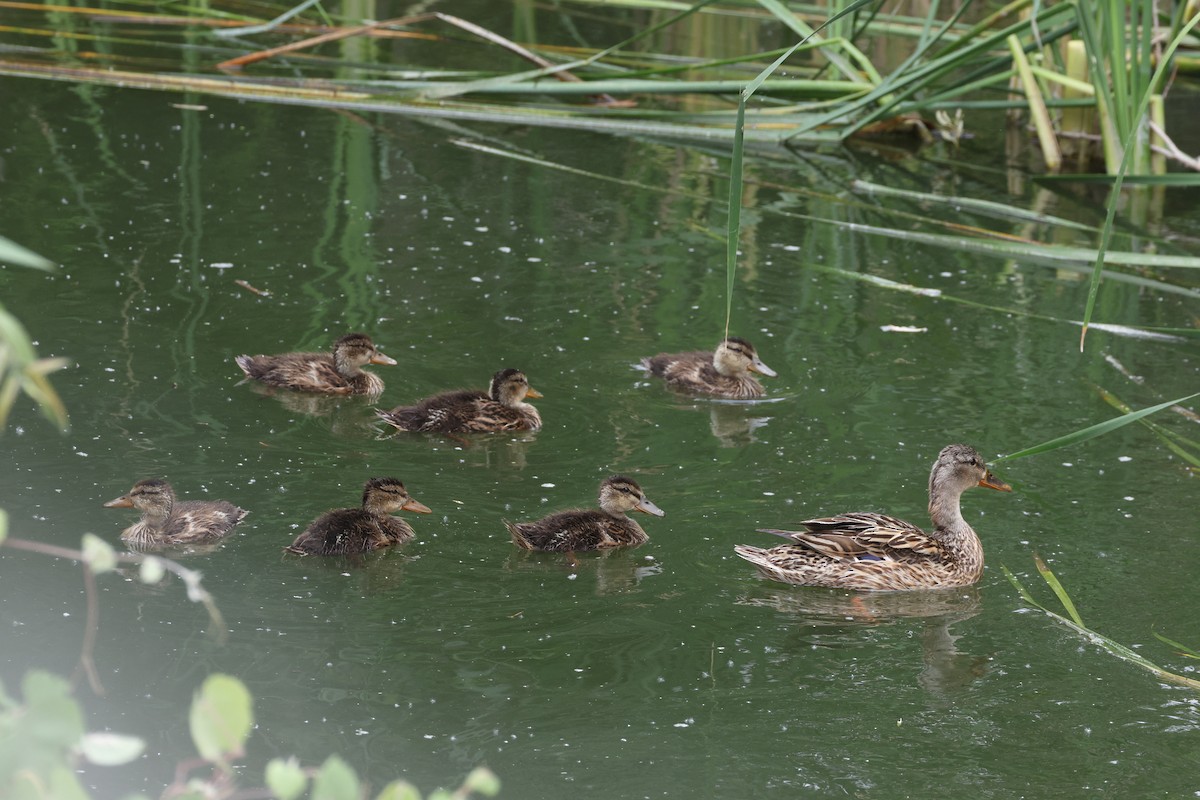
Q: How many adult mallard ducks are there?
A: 1